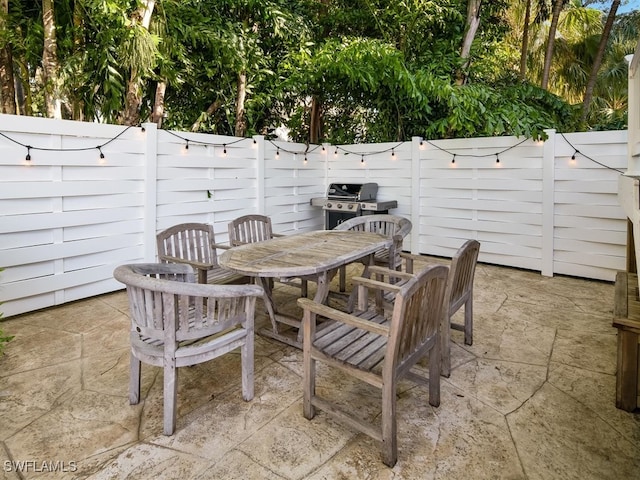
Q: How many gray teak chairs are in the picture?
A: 6